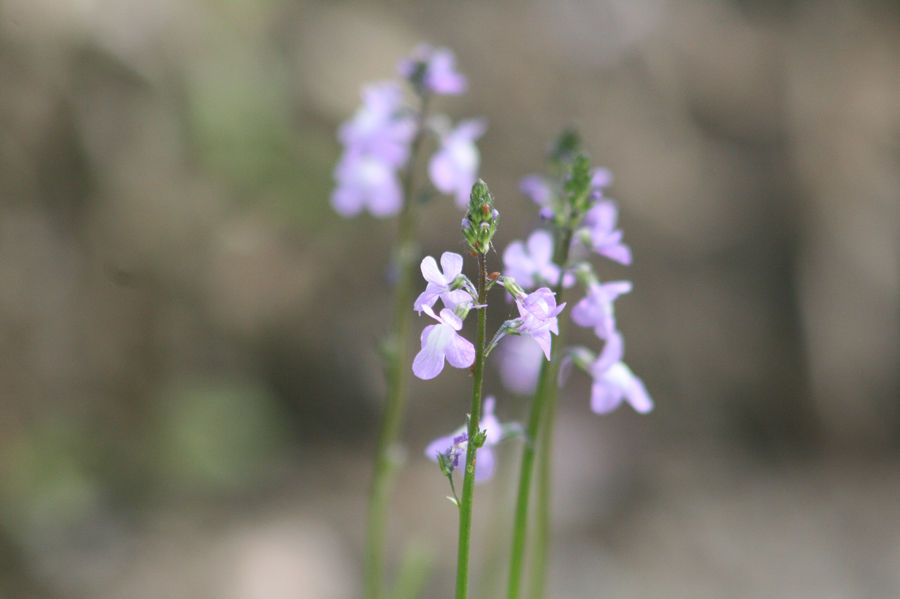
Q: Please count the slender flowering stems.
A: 4